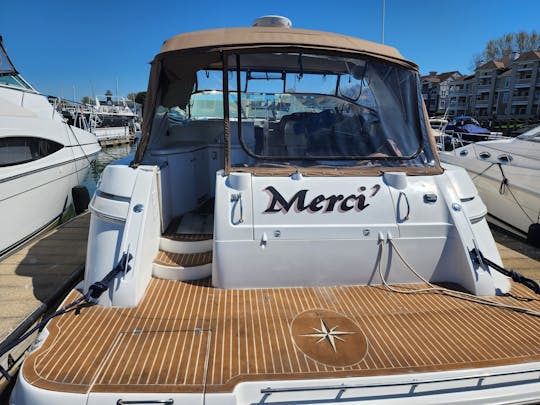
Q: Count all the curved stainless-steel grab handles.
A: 2